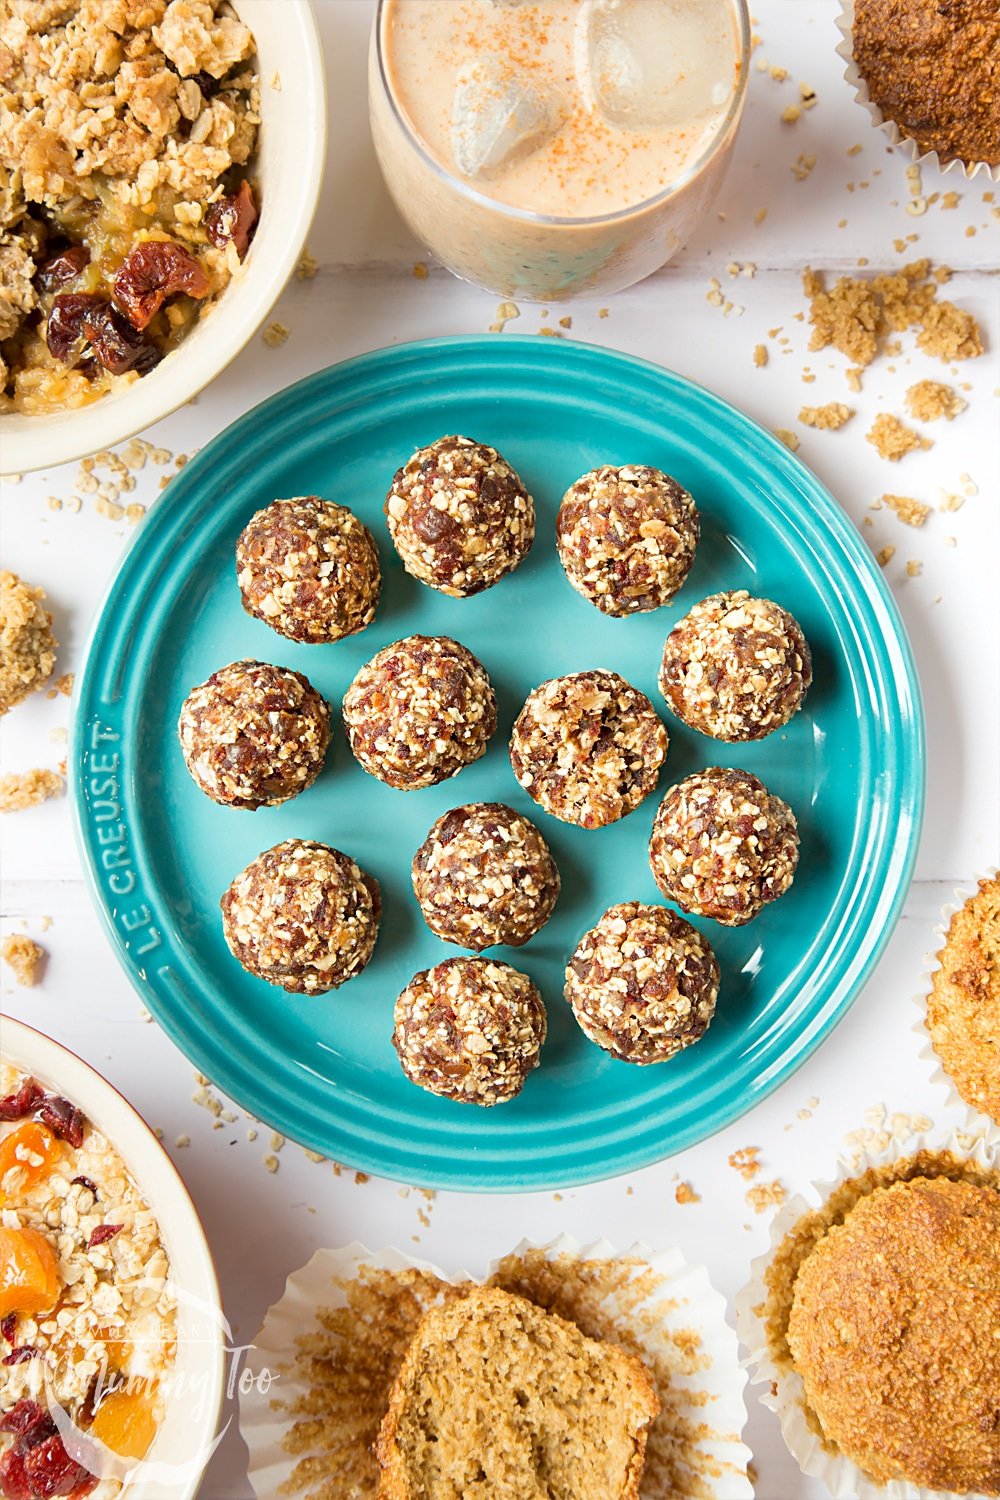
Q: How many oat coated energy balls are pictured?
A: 12